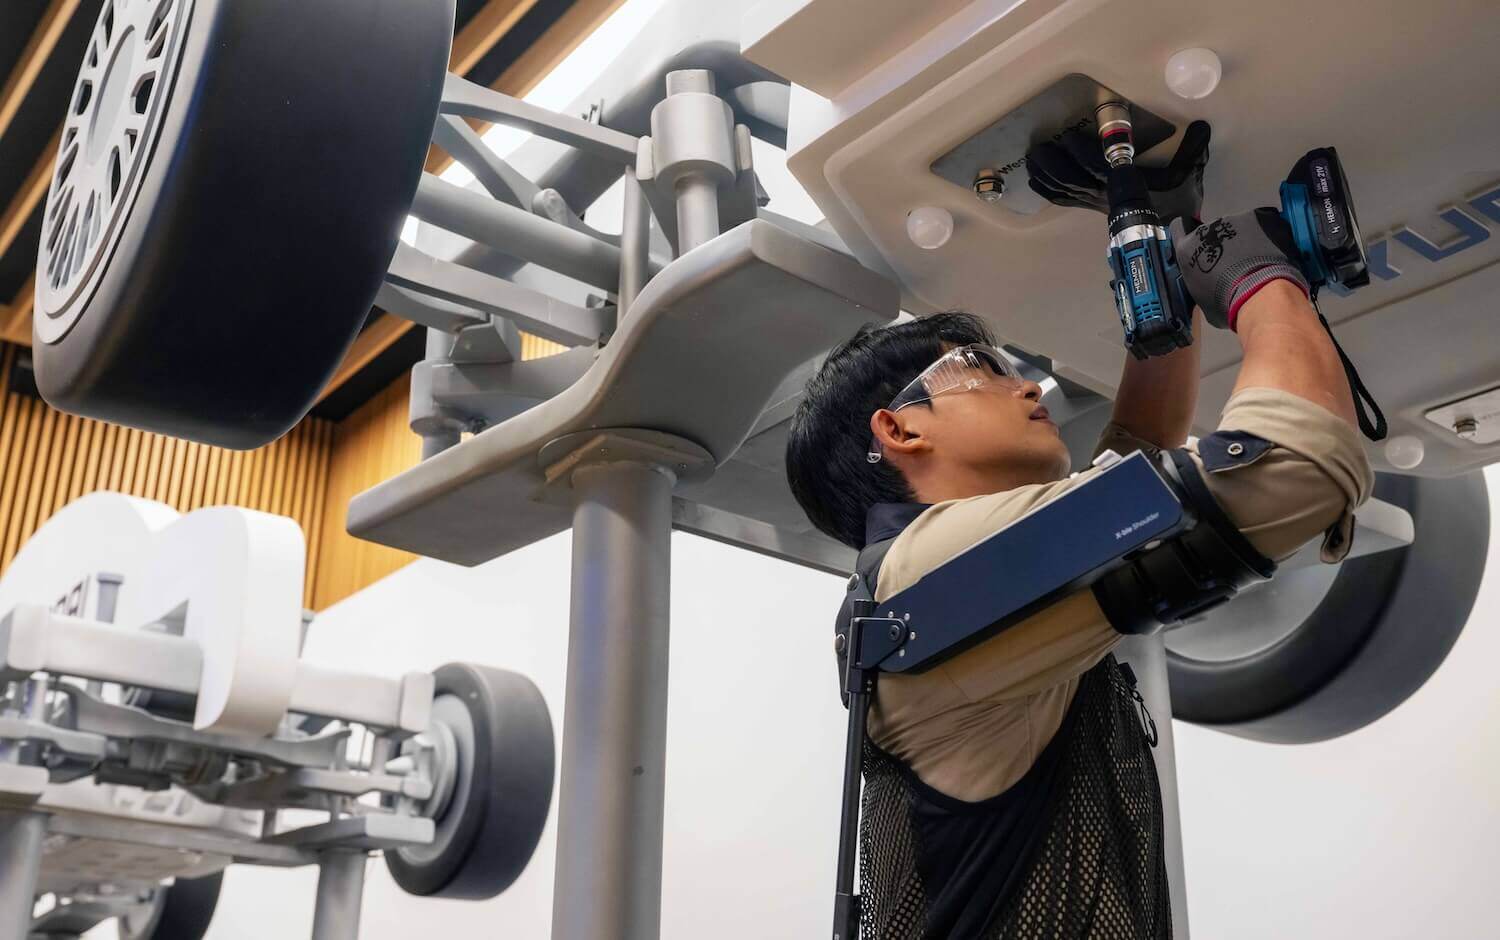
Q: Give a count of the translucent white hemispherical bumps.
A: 3